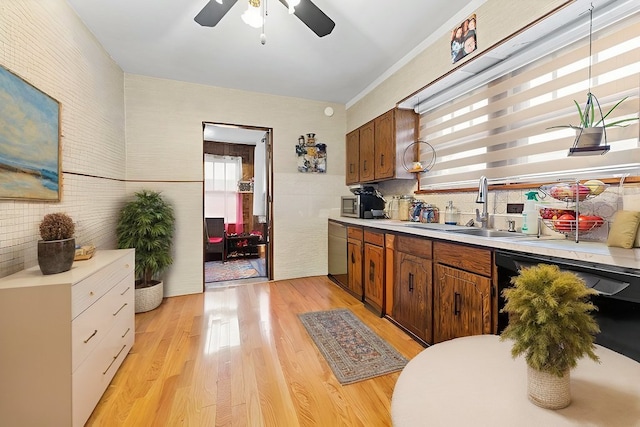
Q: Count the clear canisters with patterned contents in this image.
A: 2